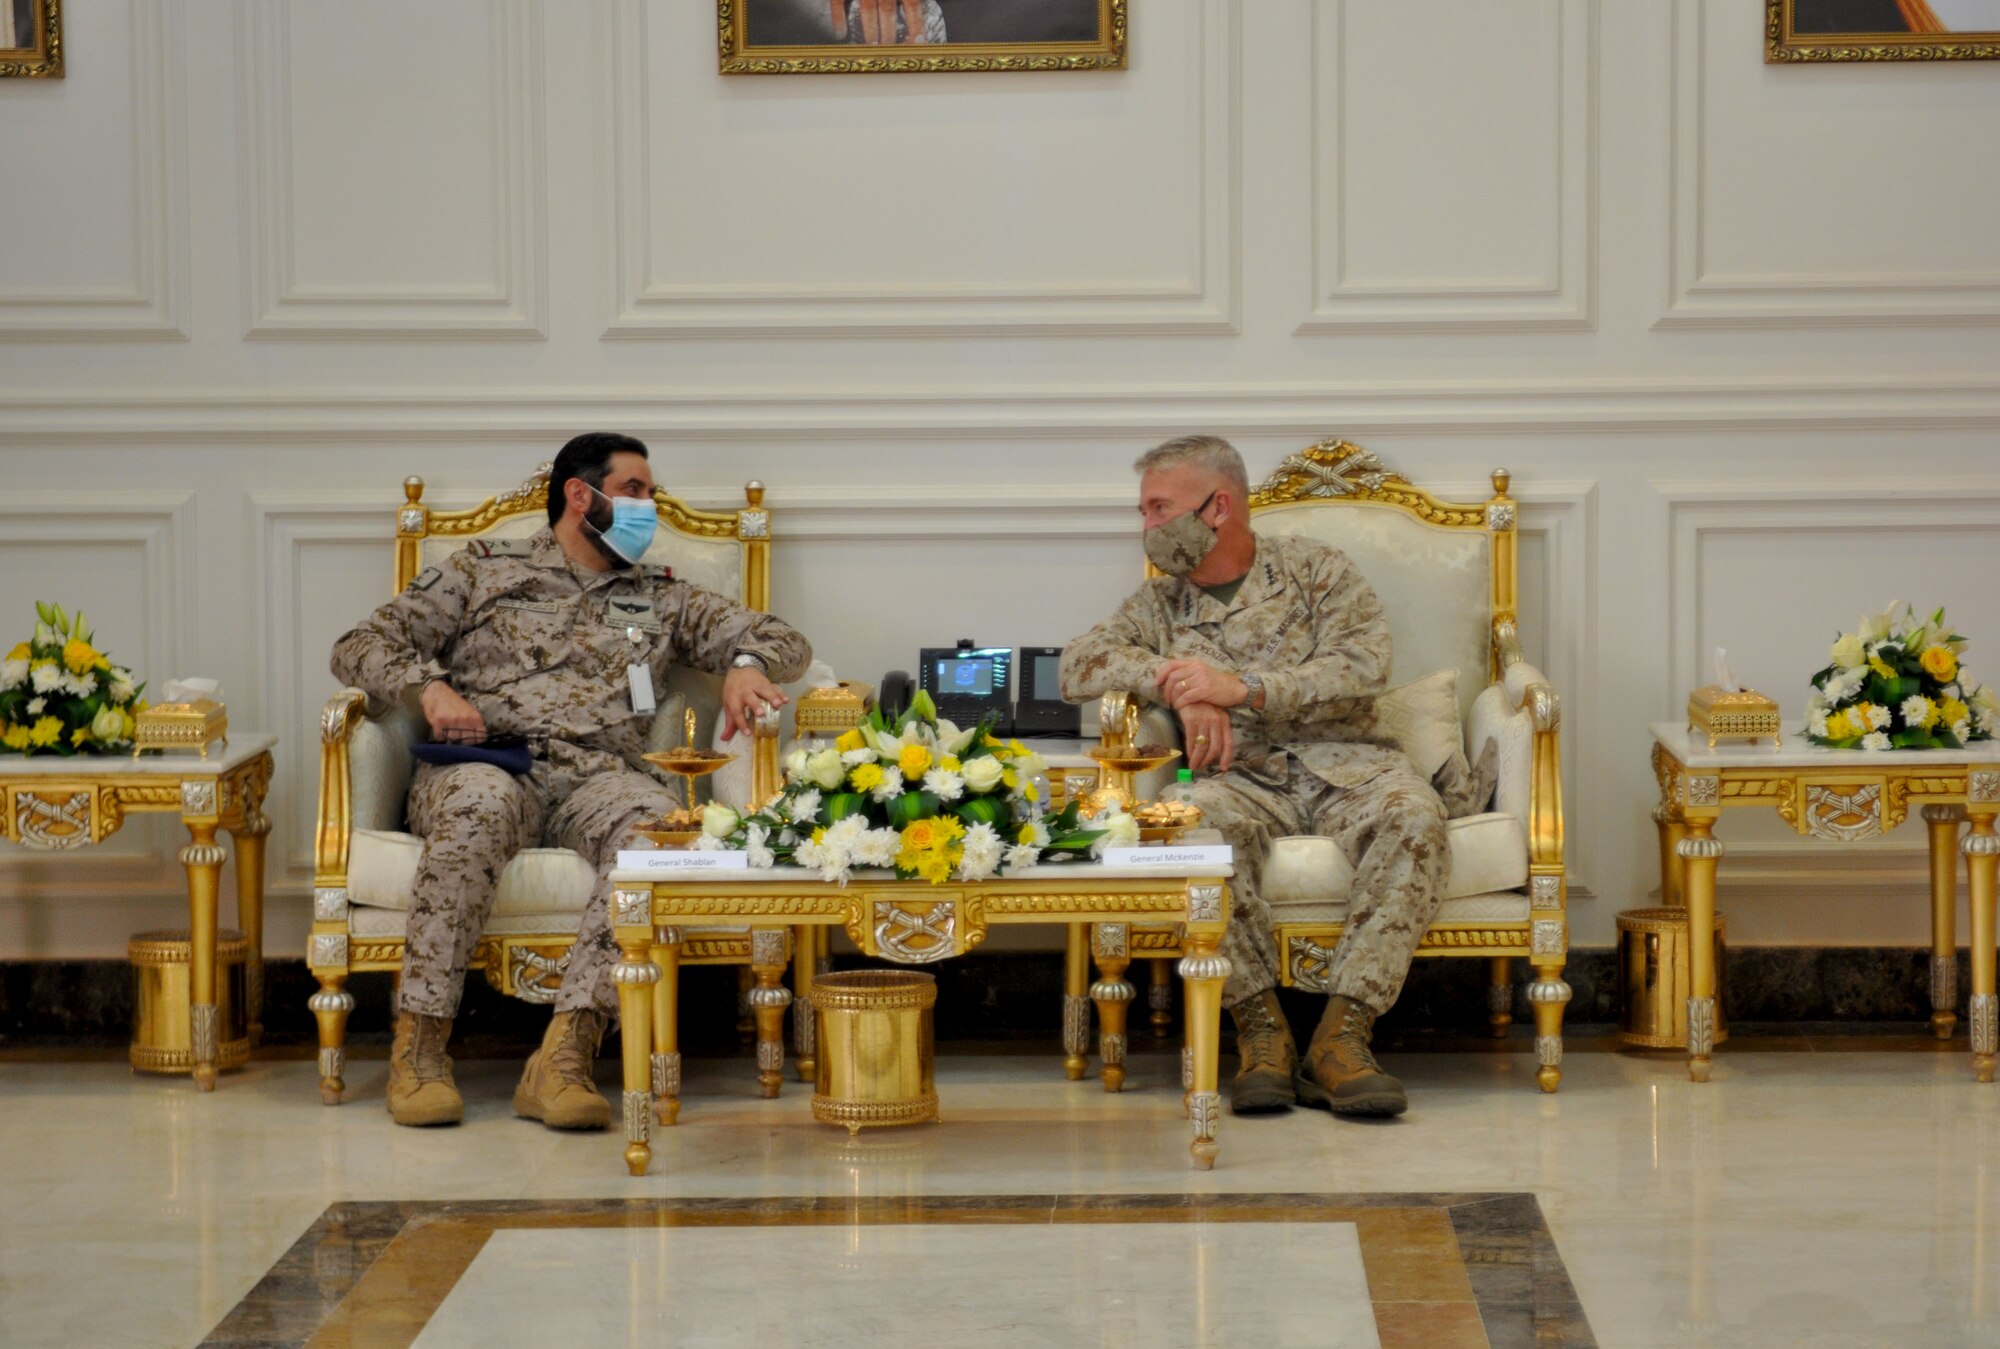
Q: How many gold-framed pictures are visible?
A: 3